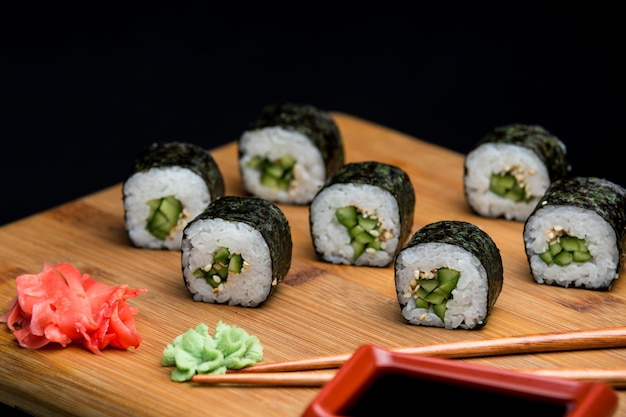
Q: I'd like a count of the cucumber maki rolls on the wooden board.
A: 7